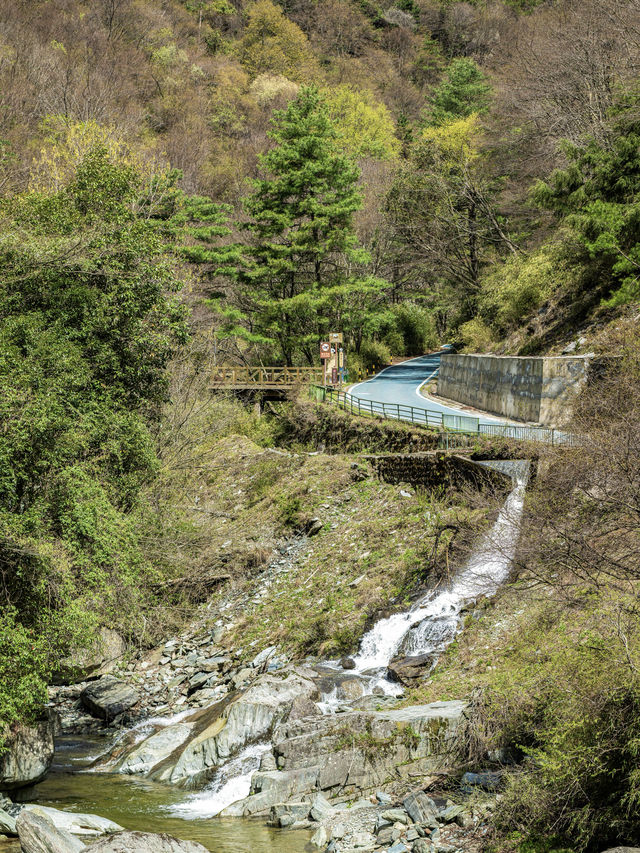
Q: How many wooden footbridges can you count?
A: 1